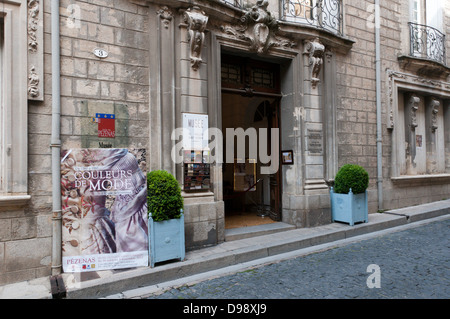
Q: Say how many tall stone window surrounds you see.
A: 2